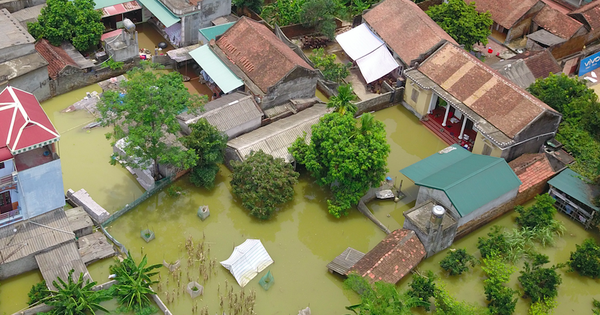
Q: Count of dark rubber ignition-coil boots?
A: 0